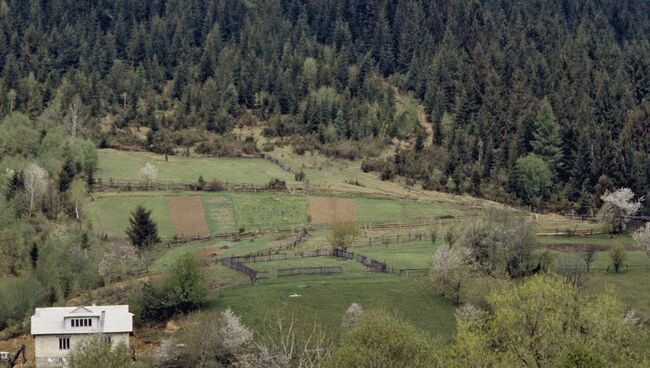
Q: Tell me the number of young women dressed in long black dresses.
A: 0